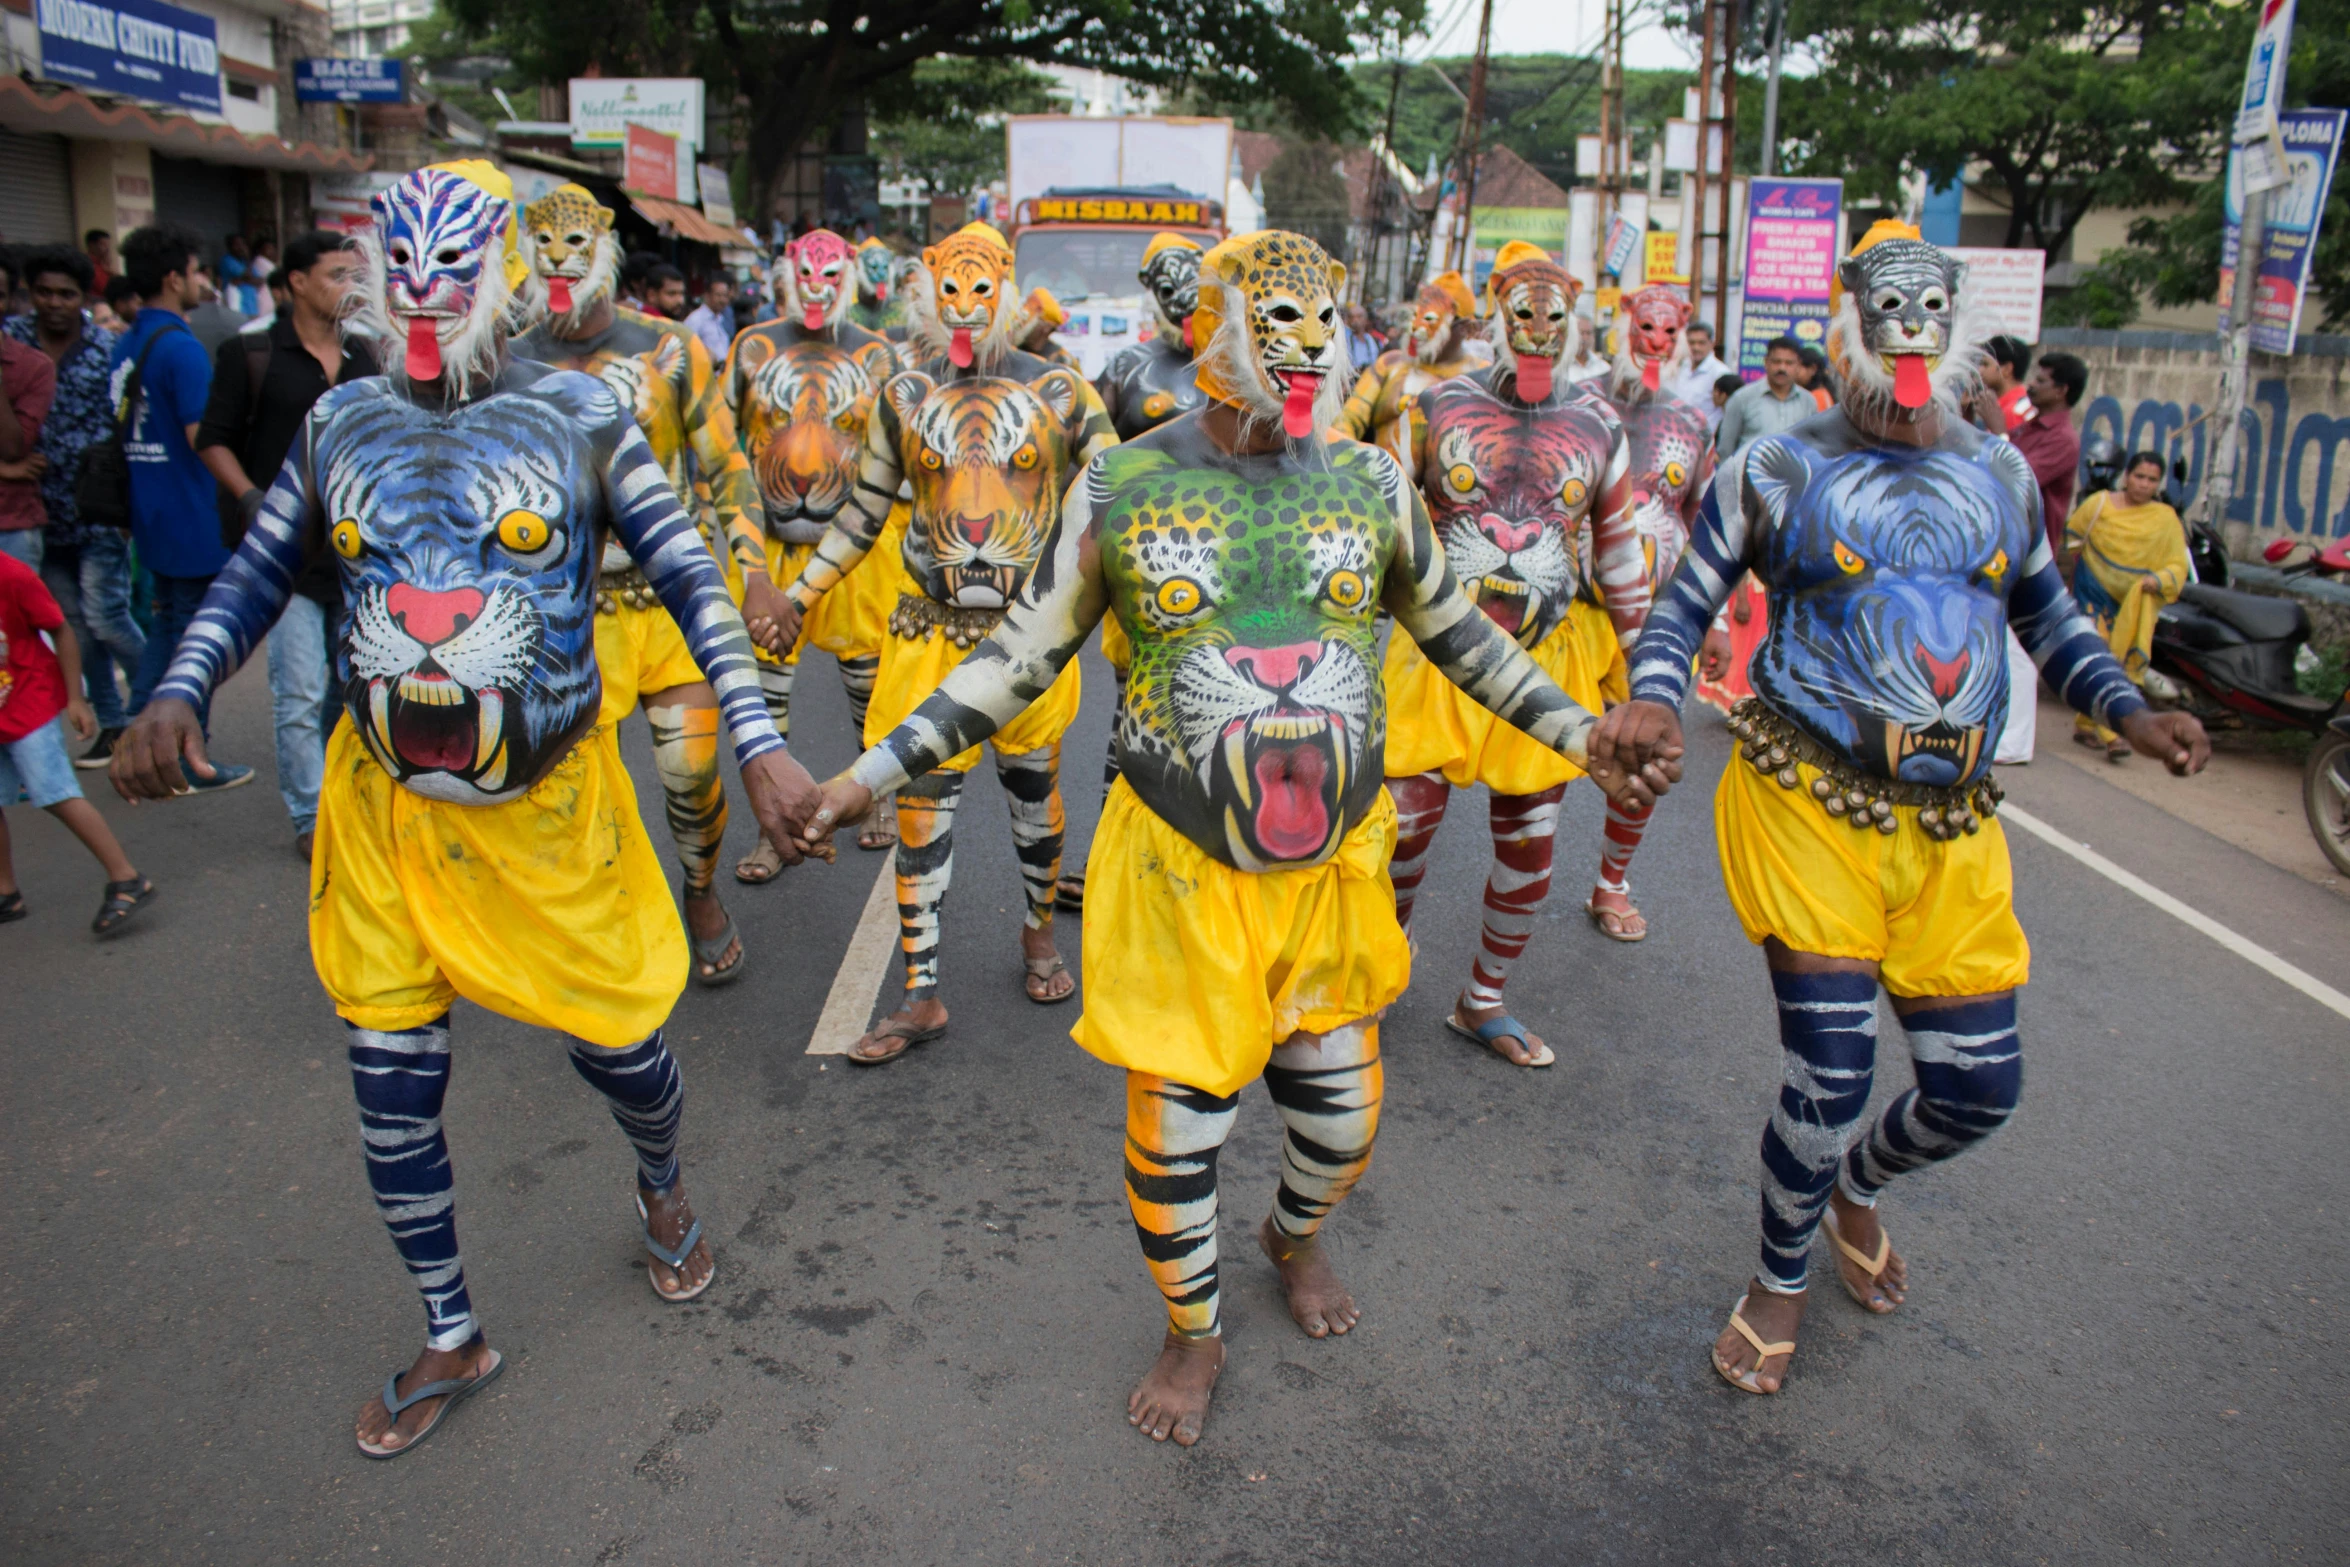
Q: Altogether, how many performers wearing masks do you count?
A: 12